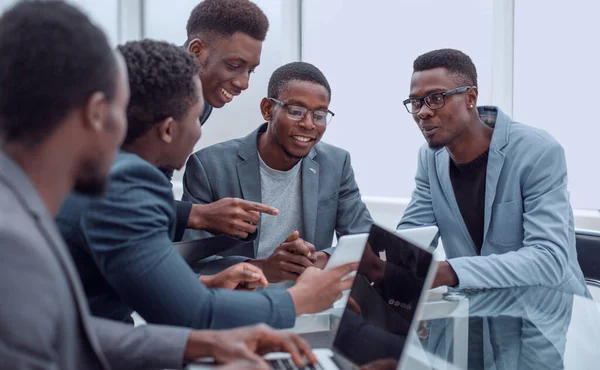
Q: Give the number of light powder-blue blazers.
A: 1